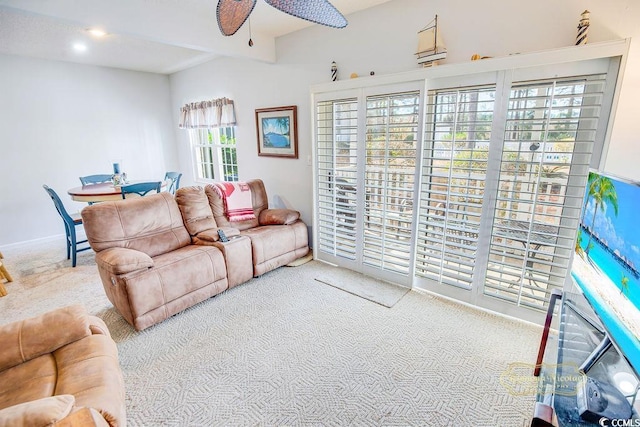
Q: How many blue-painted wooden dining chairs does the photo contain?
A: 4